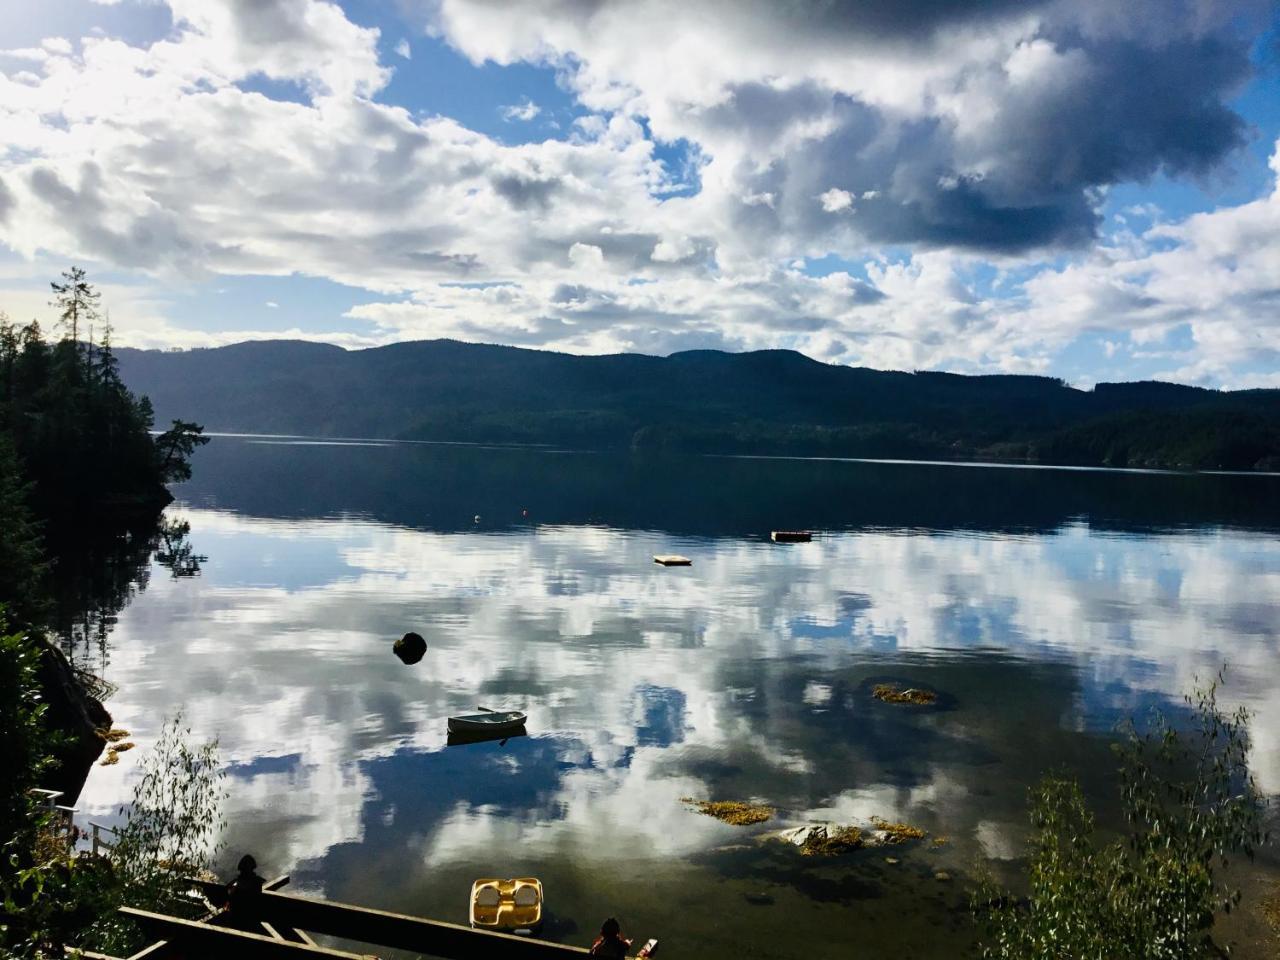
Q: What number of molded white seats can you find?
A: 2